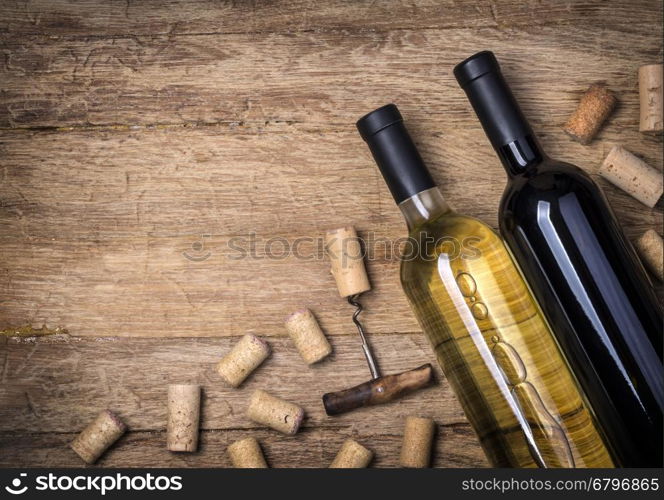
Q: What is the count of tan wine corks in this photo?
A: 13